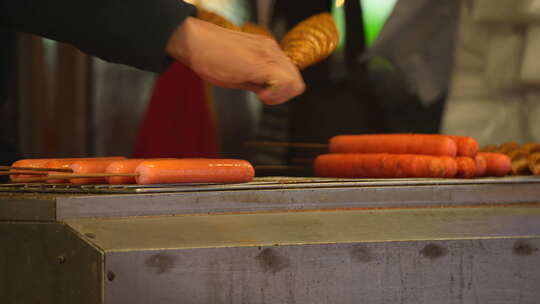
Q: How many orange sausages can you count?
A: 11